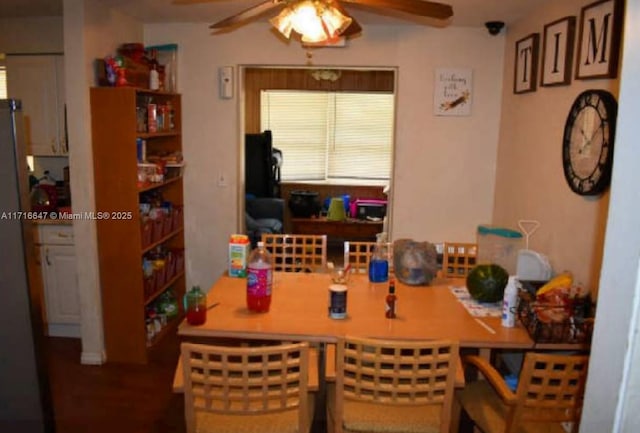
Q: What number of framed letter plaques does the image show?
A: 3